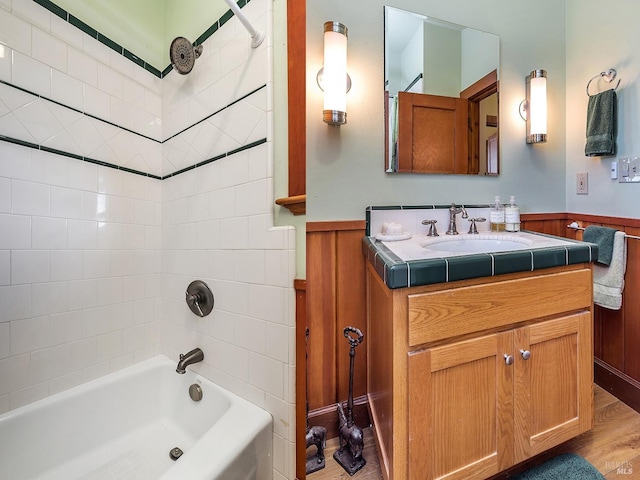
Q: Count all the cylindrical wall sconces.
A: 2